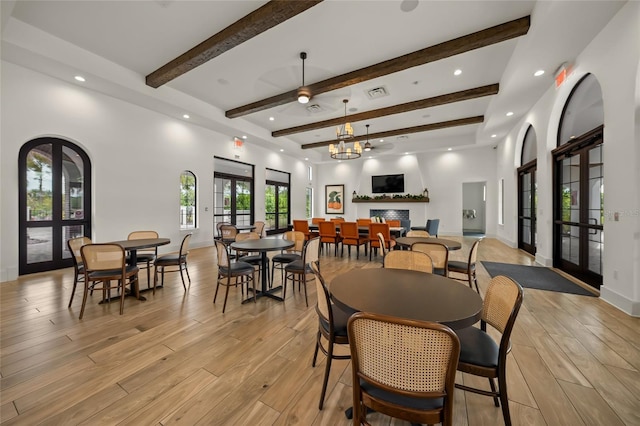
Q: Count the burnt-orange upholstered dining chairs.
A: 8